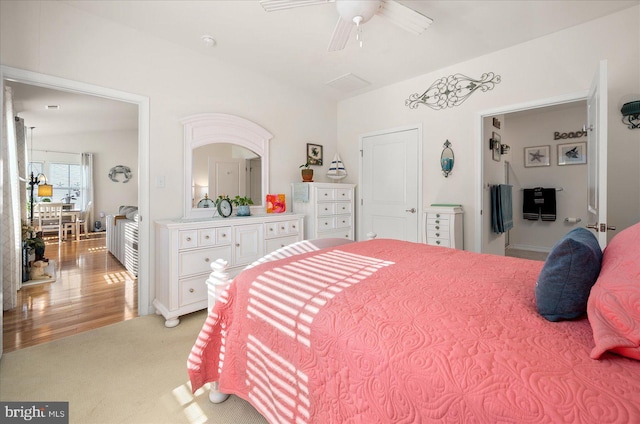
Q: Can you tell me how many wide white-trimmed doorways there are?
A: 2